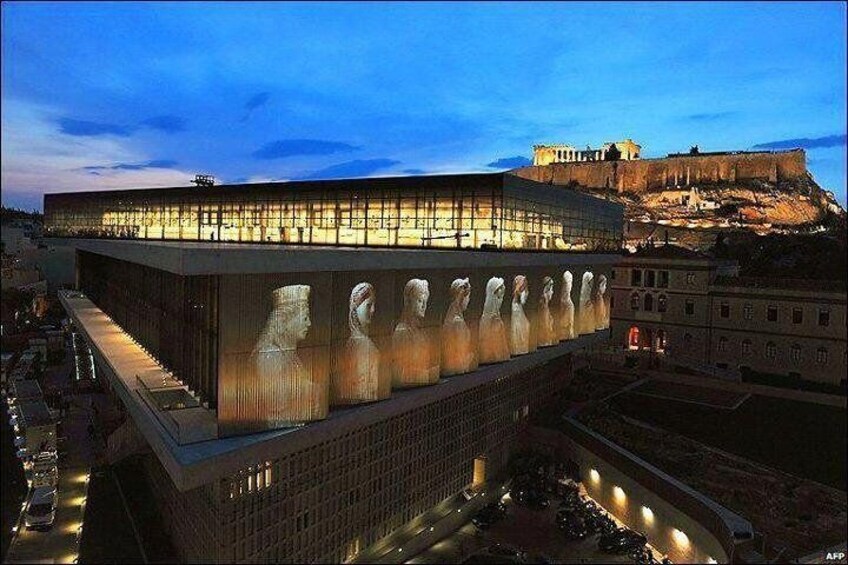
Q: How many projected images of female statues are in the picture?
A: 10